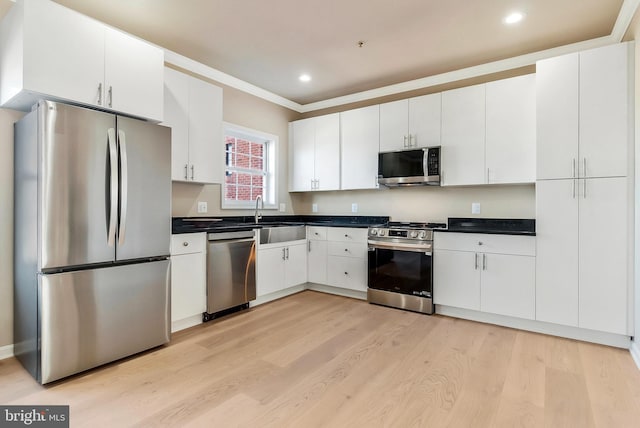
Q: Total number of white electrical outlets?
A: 5